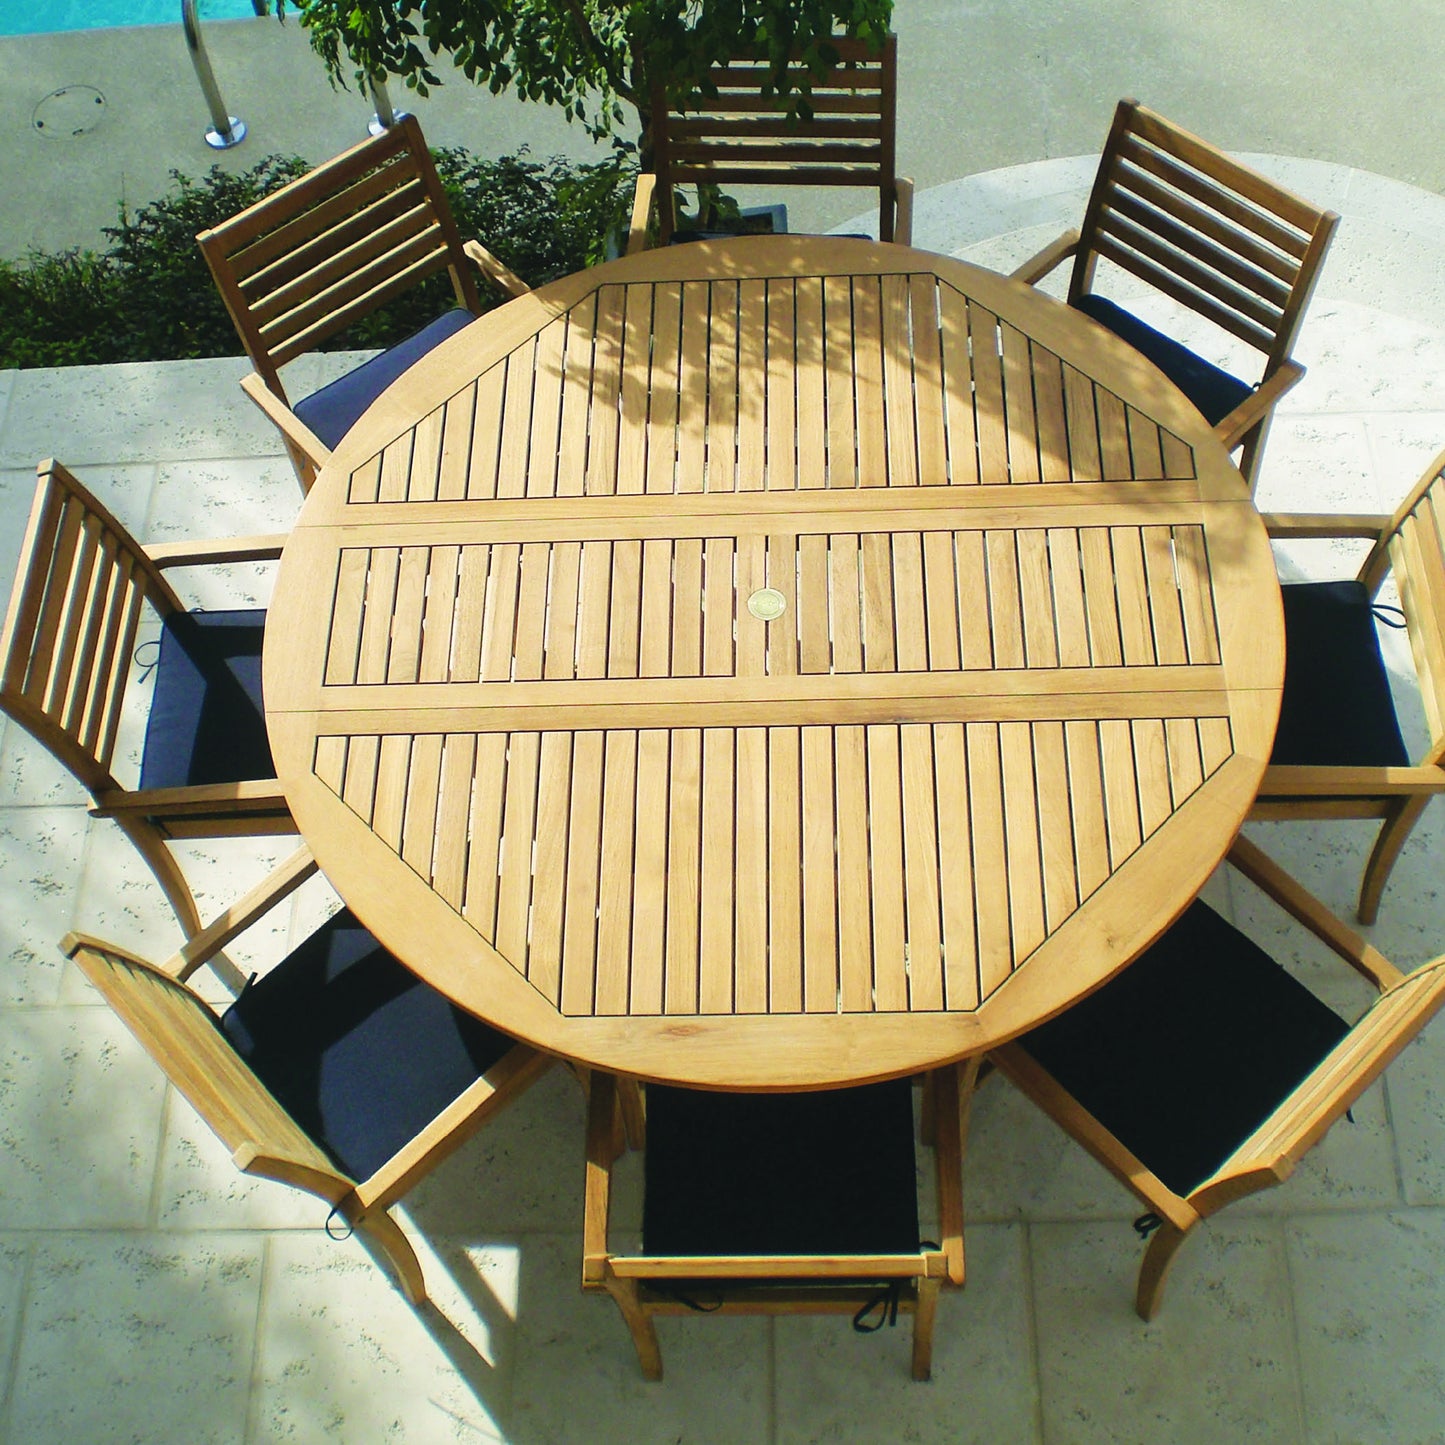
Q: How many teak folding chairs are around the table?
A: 8